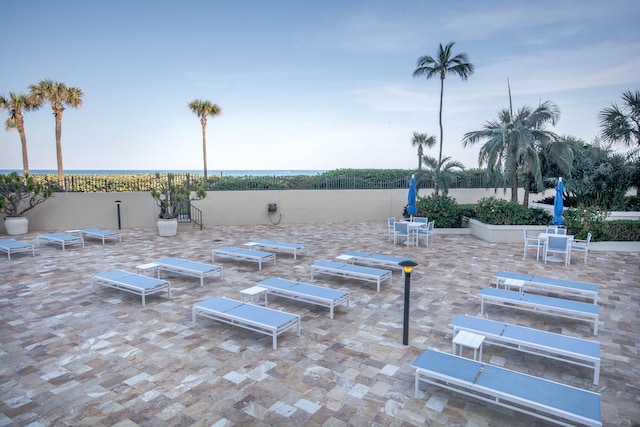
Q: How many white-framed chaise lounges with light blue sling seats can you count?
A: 15